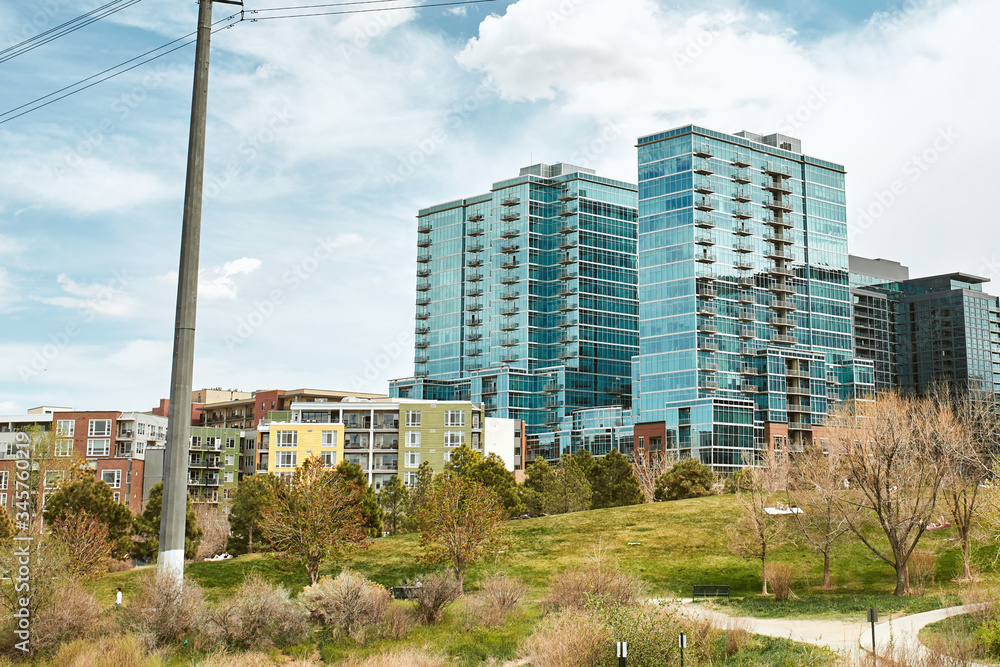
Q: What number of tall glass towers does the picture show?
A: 2